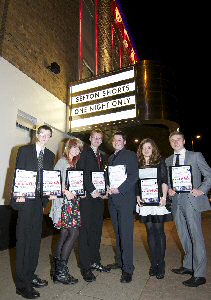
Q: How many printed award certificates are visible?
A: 7